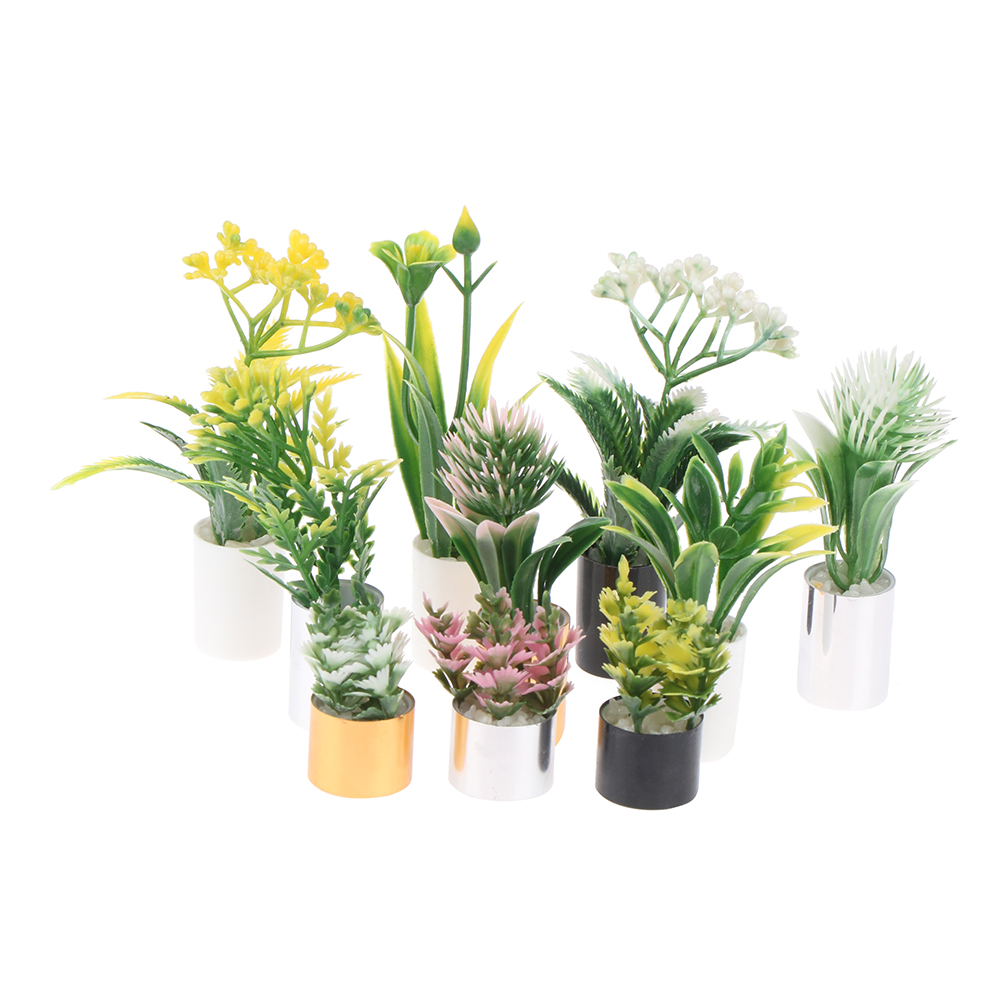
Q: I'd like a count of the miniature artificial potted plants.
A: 10